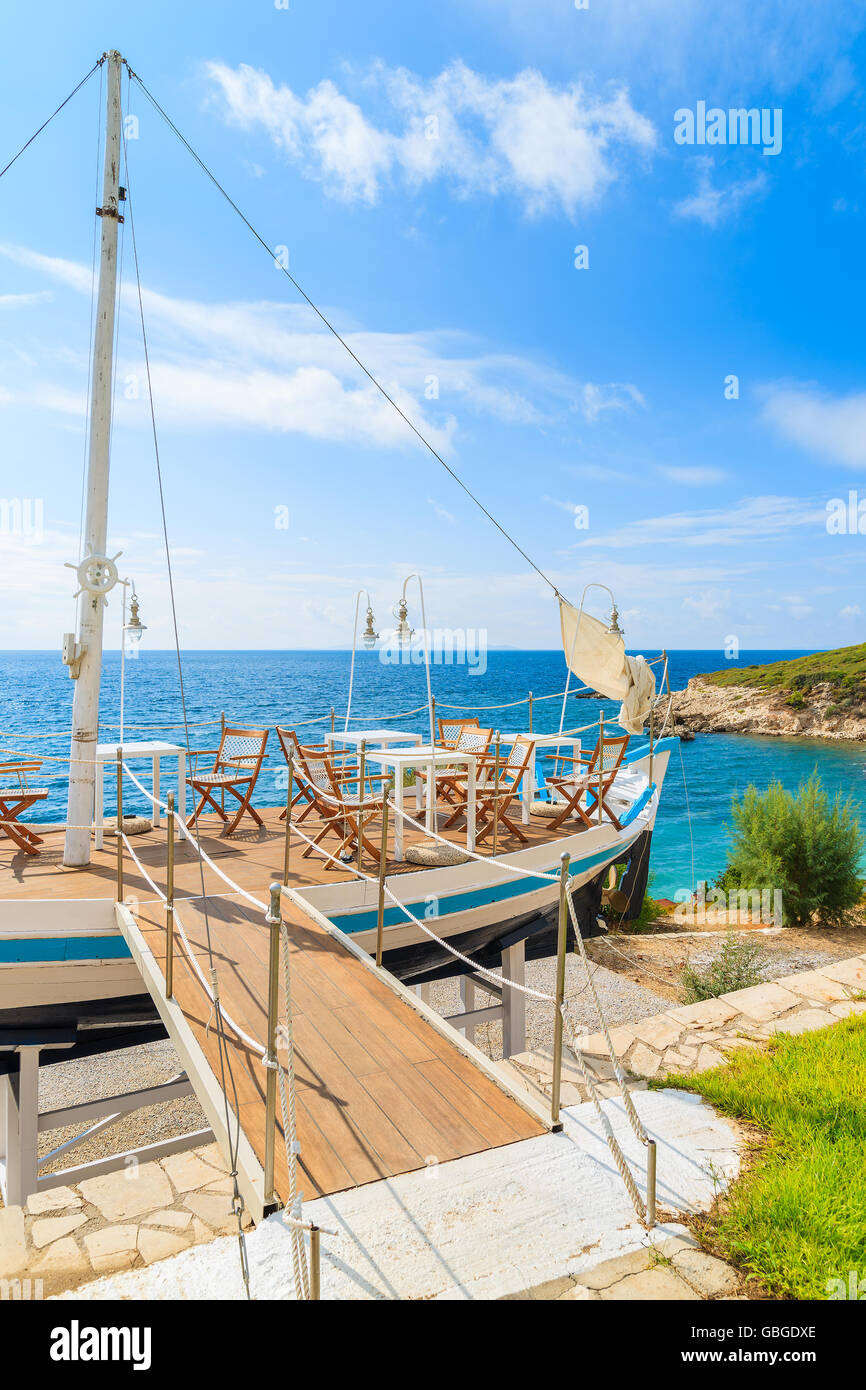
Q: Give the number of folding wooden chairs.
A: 8